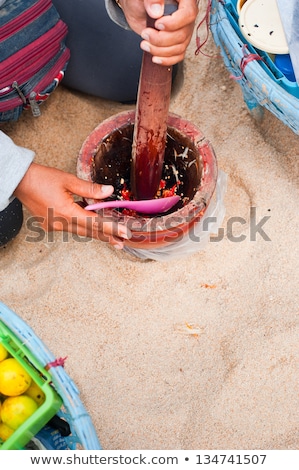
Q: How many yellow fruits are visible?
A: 5